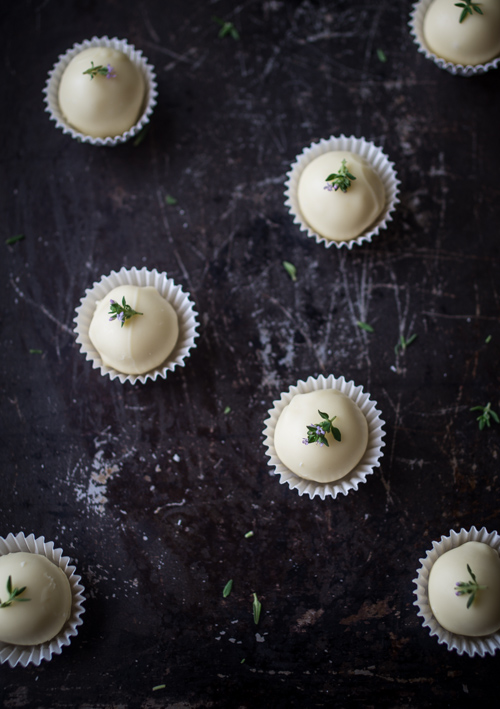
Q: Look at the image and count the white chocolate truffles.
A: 7